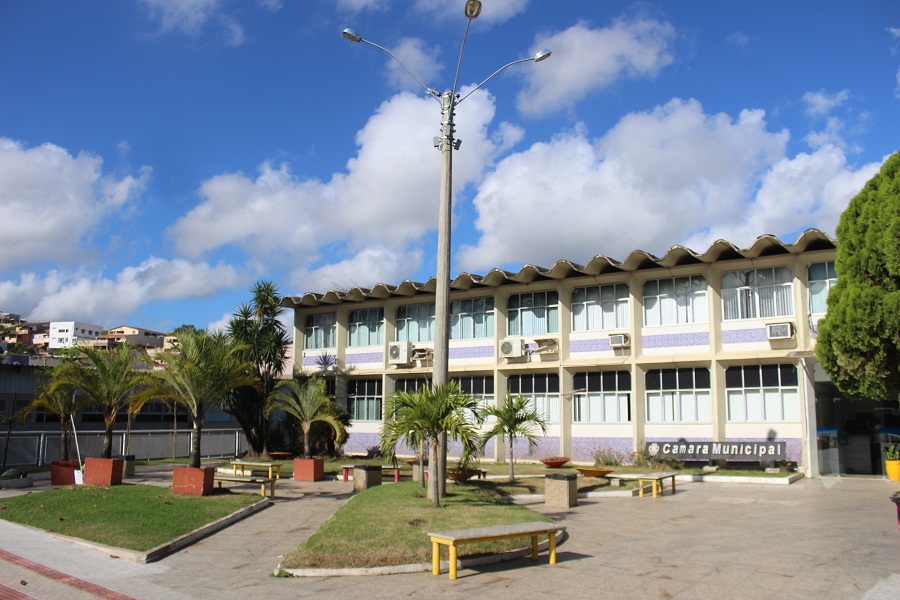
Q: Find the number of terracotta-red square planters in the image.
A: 4